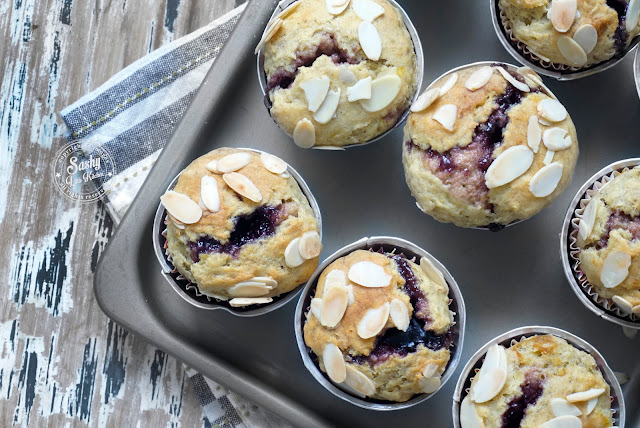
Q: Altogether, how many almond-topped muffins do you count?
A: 7